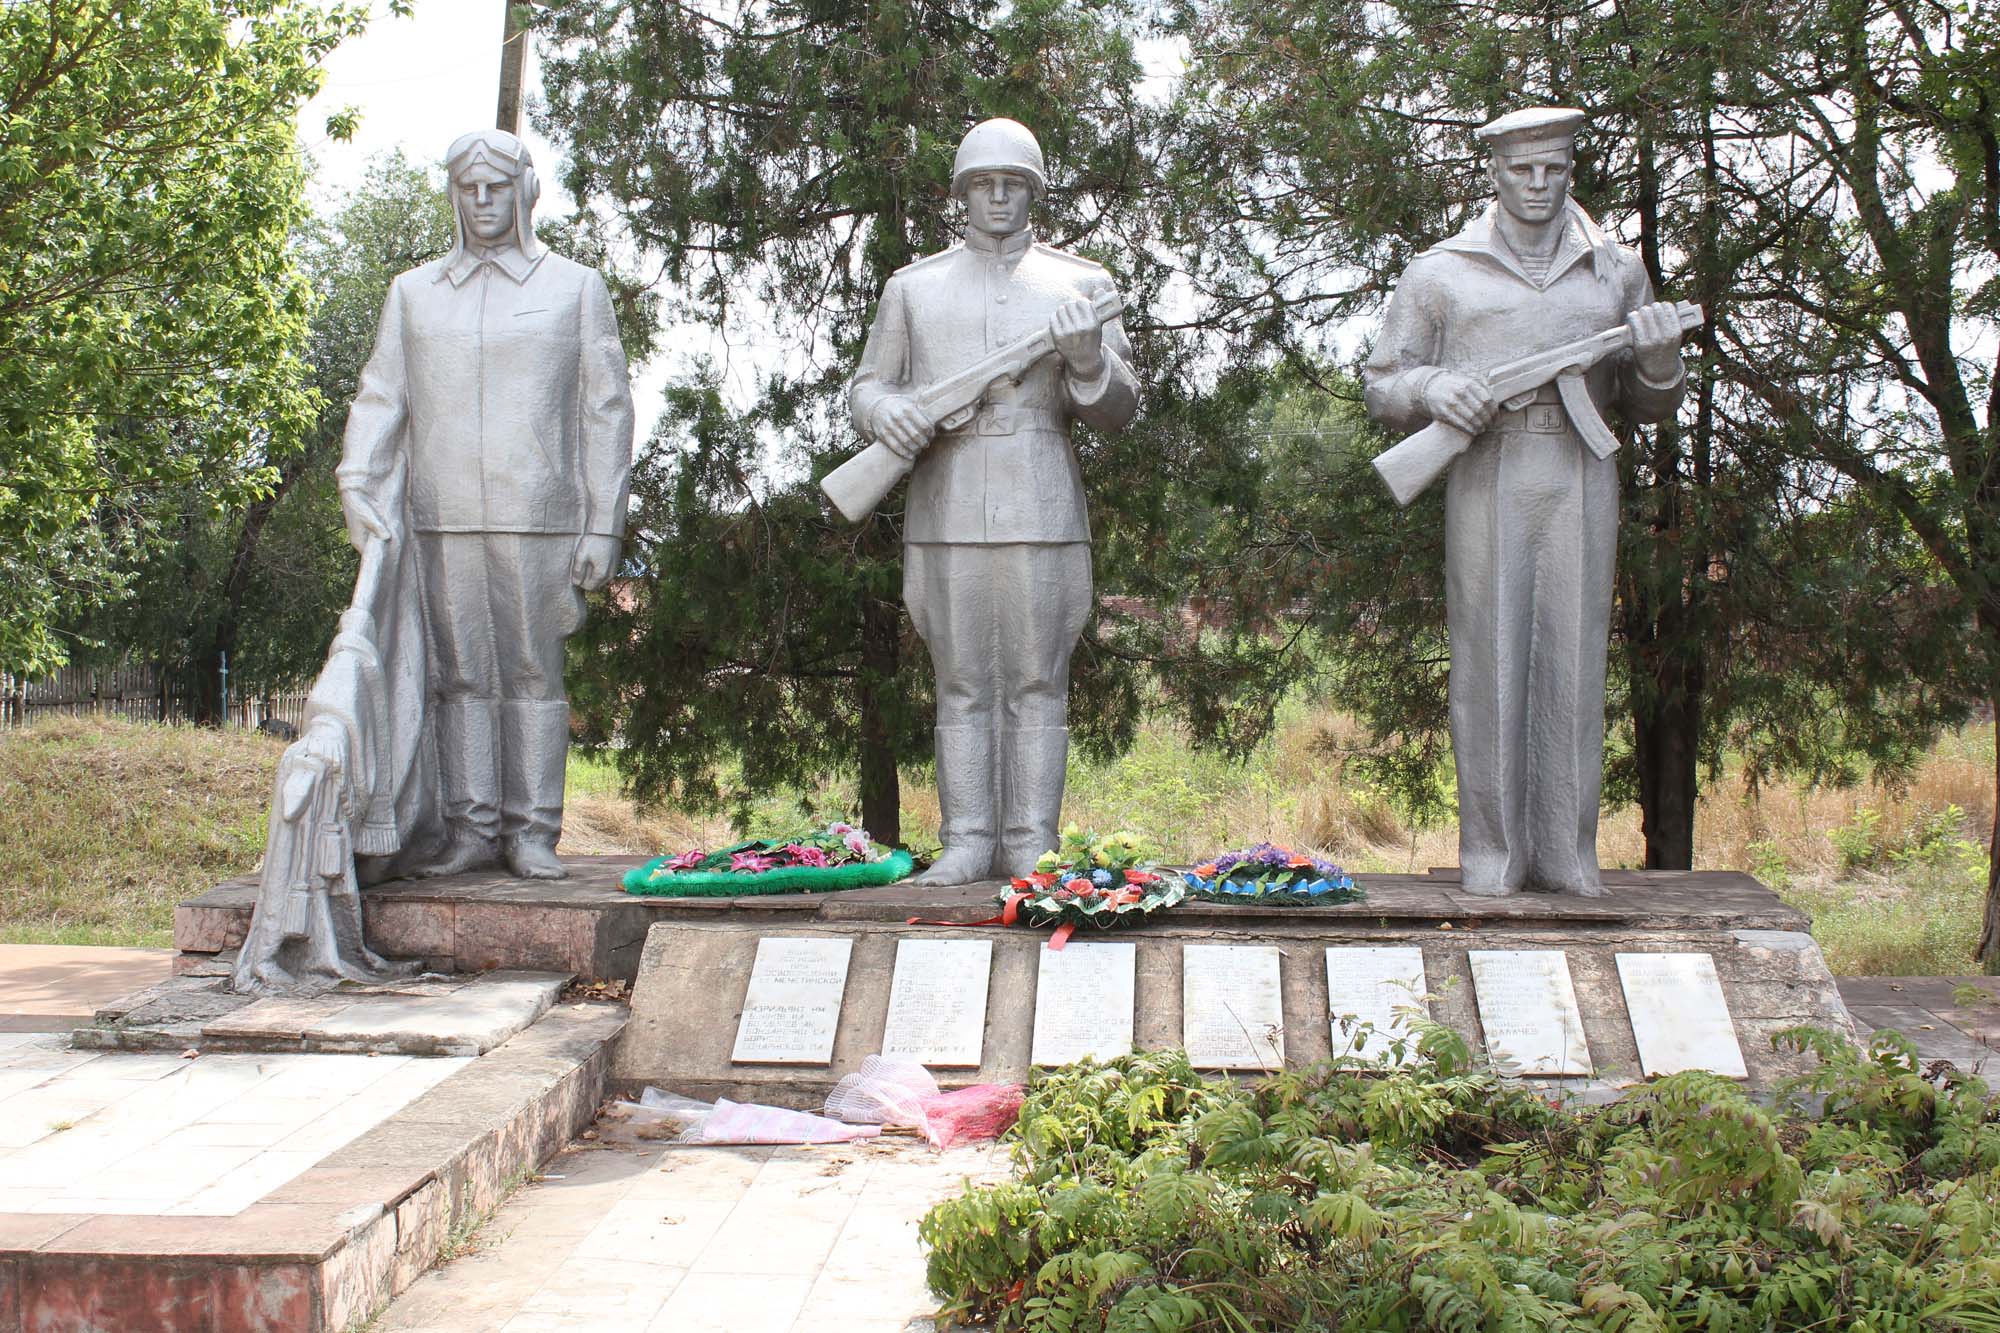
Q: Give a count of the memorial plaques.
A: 7